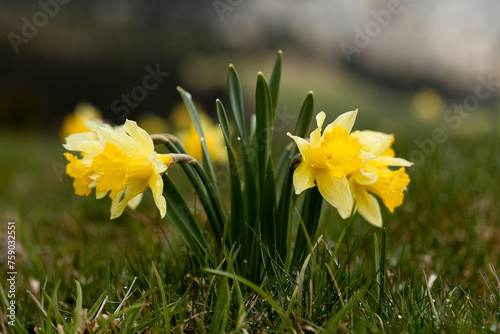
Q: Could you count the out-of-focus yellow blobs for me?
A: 4